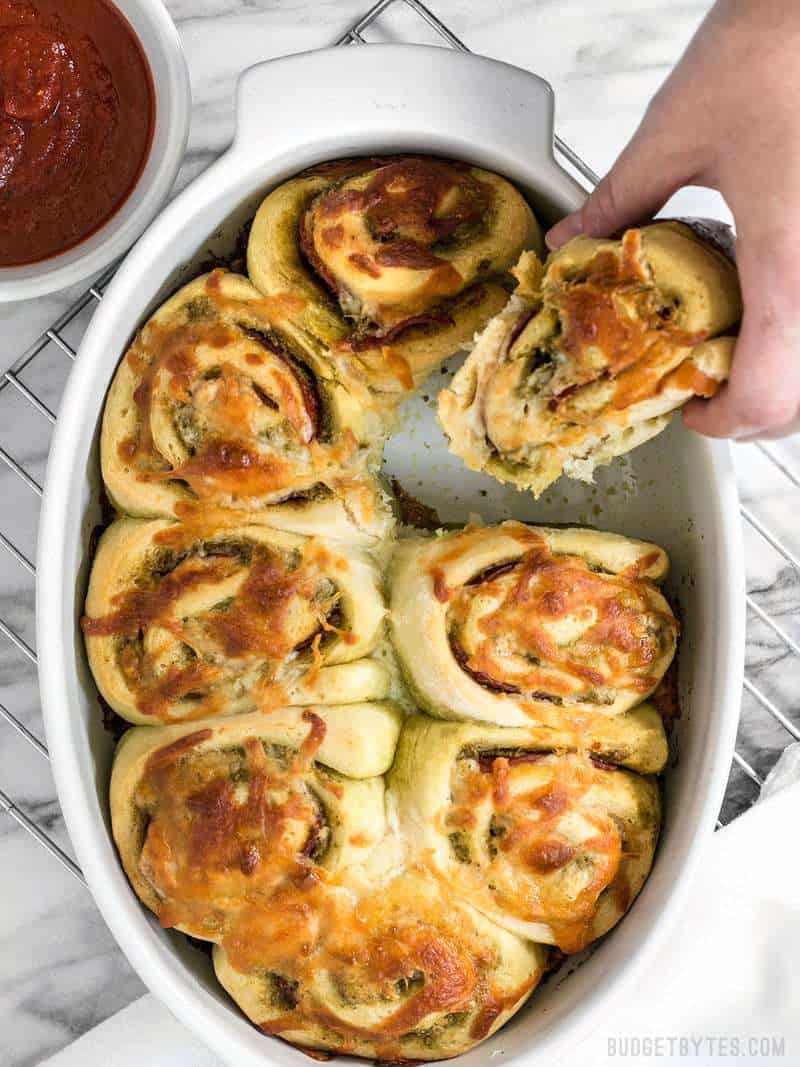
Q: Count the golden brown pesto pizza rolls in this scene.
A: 8